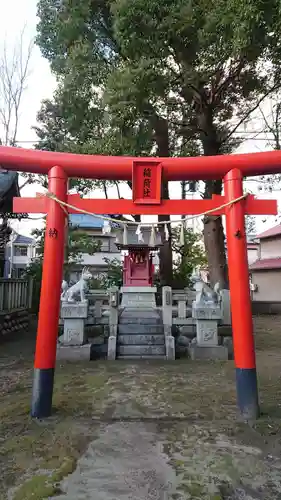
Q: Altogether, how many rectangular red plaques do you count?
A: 1